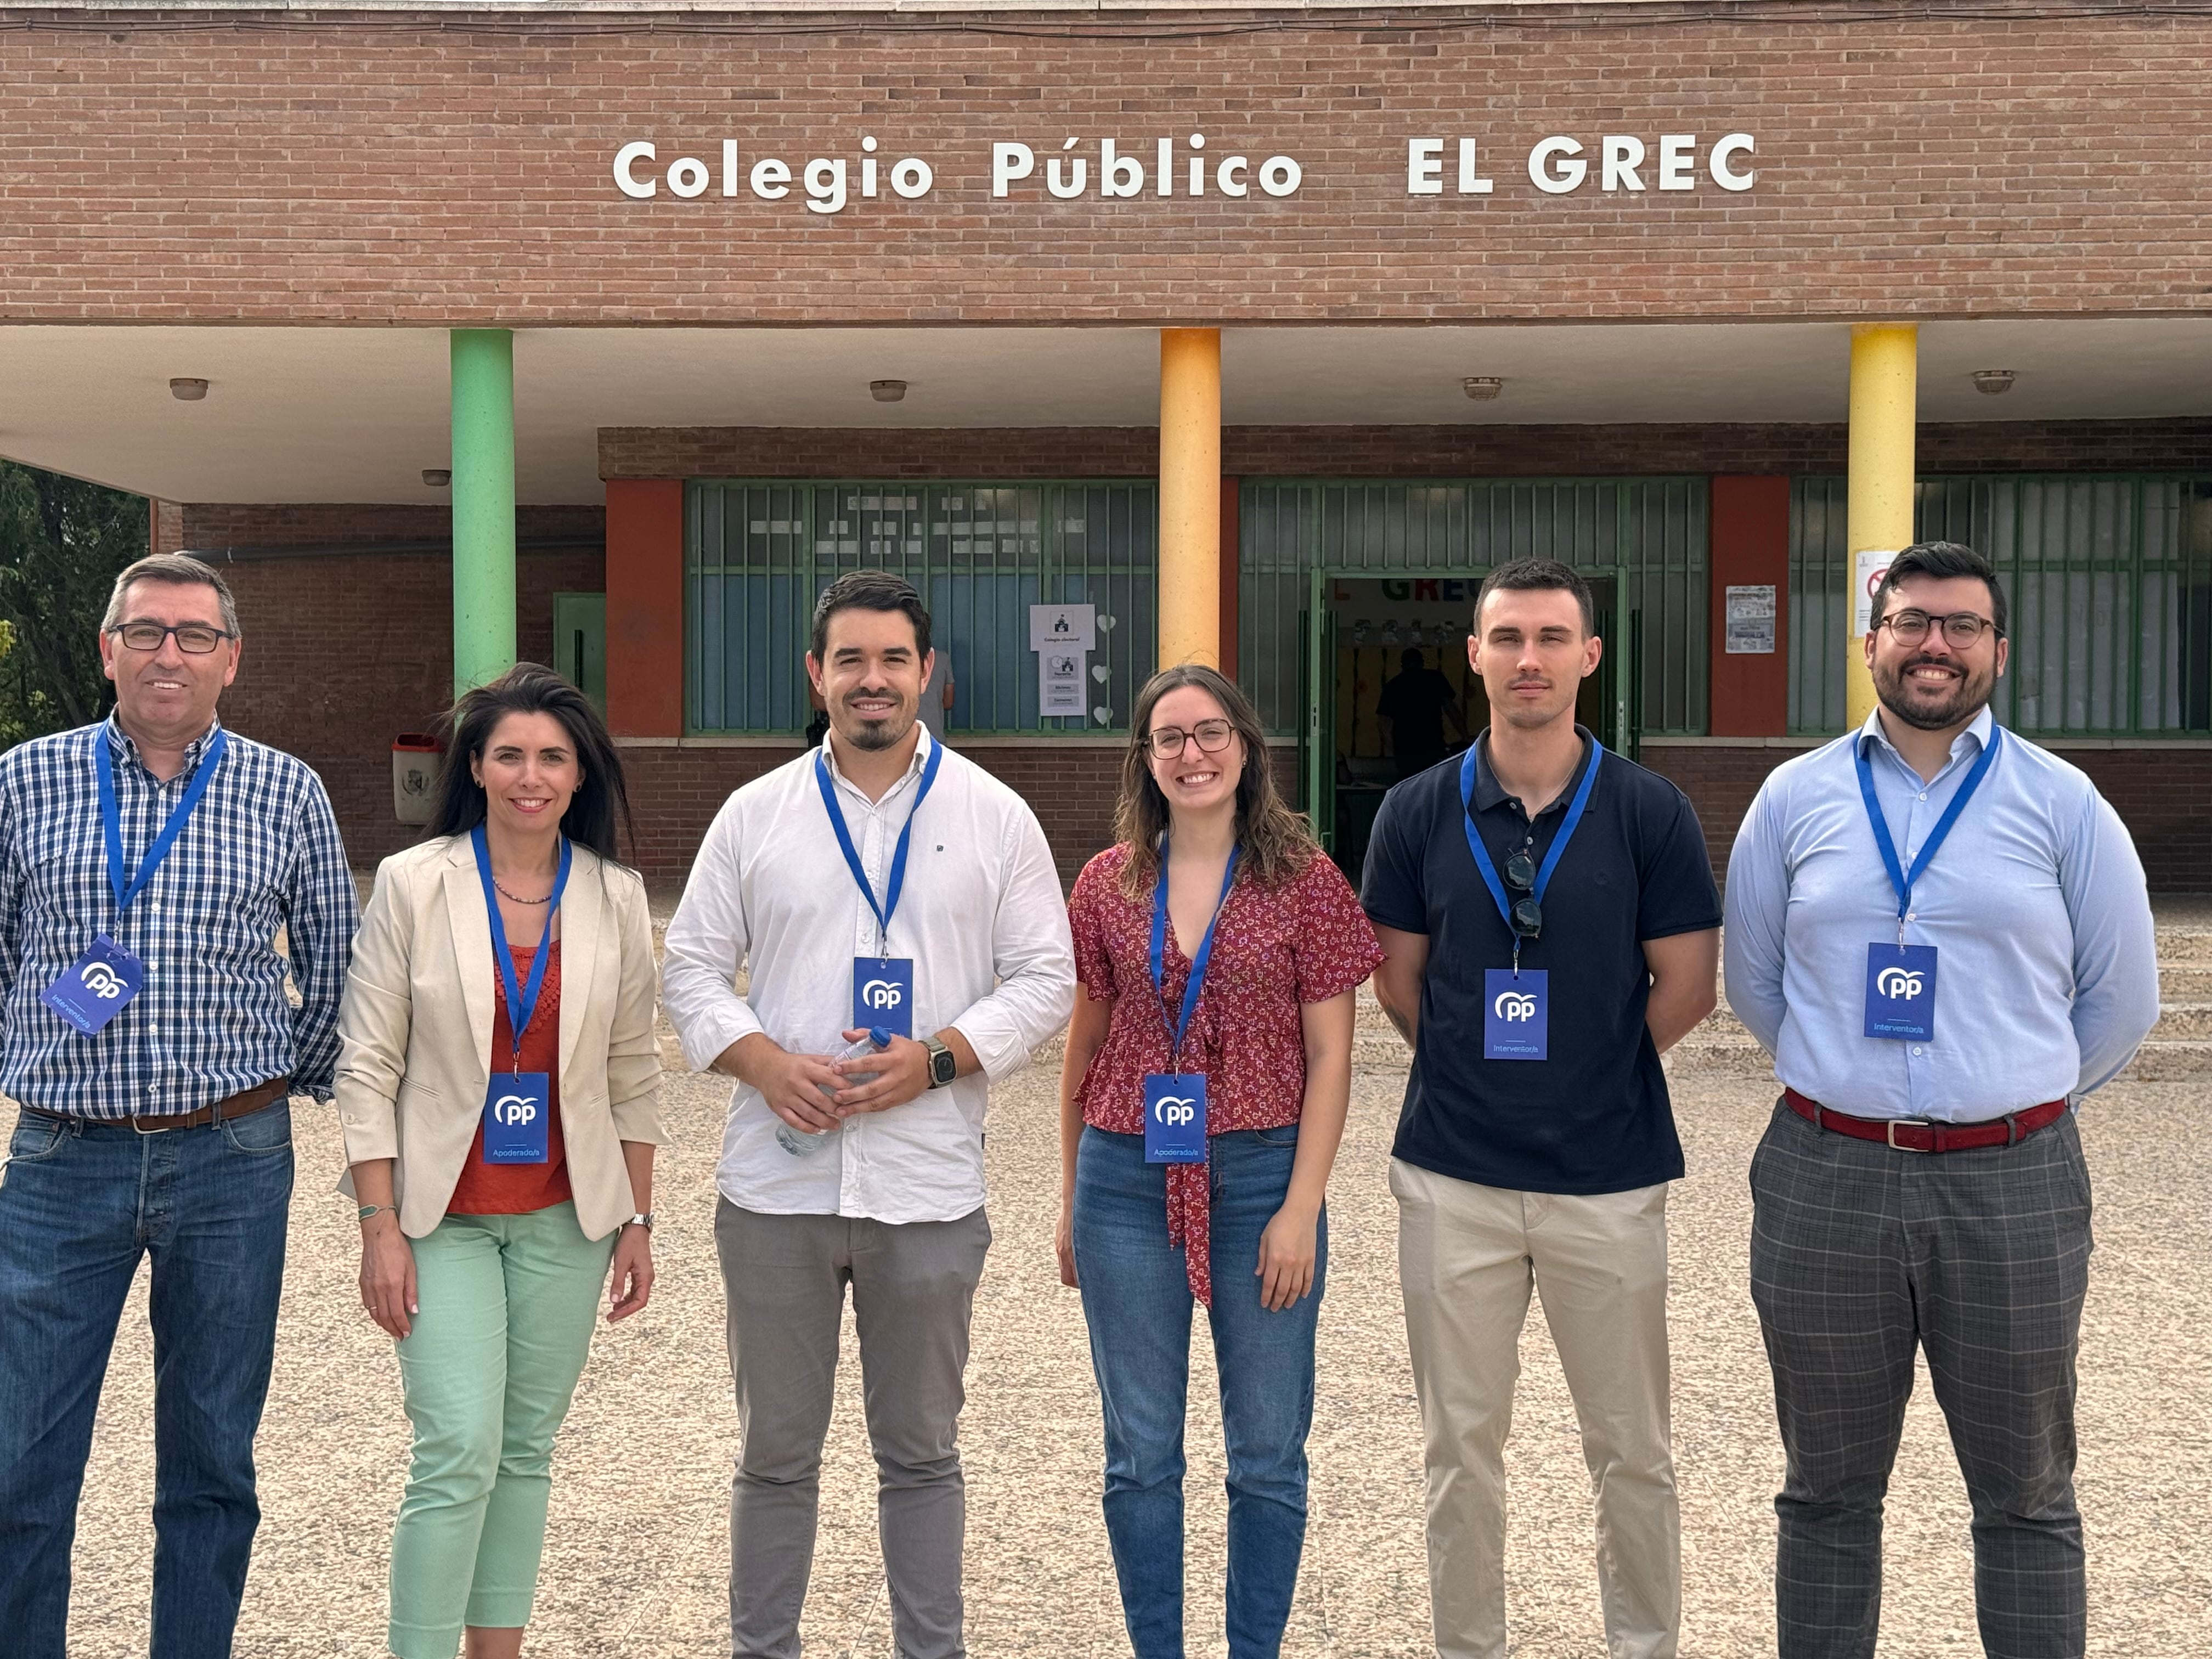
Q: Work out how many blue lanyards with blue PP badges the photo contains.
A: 6